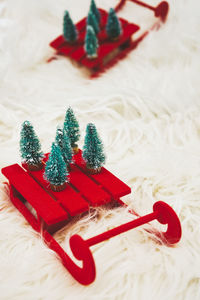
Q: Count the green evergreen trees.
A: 10